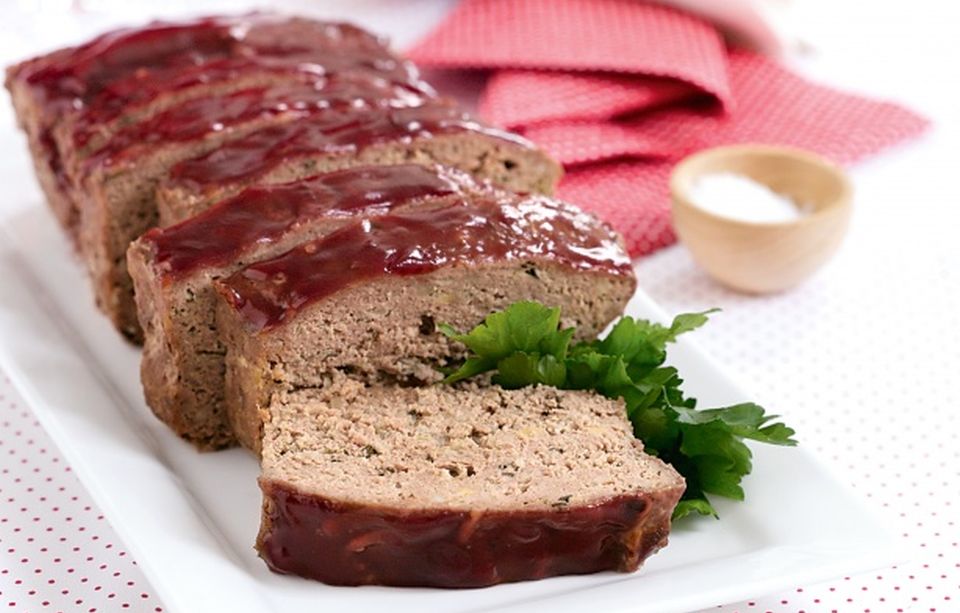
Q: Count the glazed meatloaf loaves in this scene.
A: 1